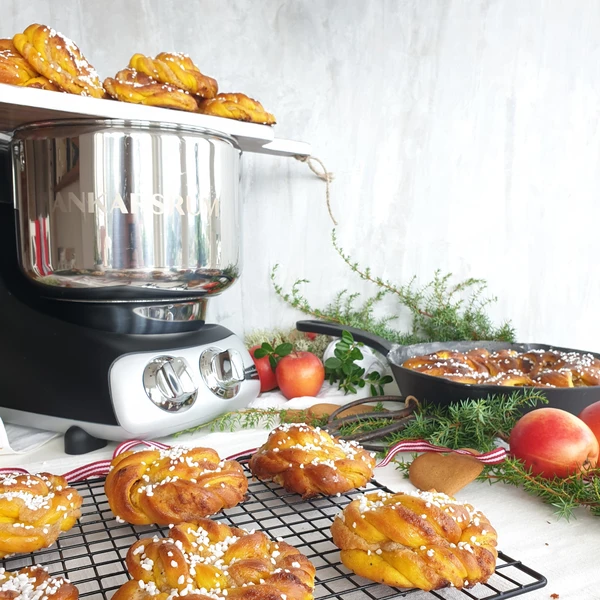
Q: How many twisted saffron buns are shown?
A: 11